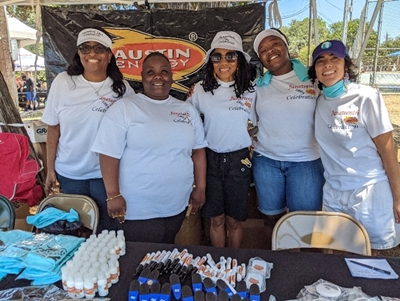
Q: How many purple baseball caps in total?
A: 1